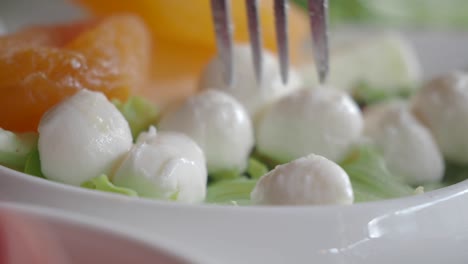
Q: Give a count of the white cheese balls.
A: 8